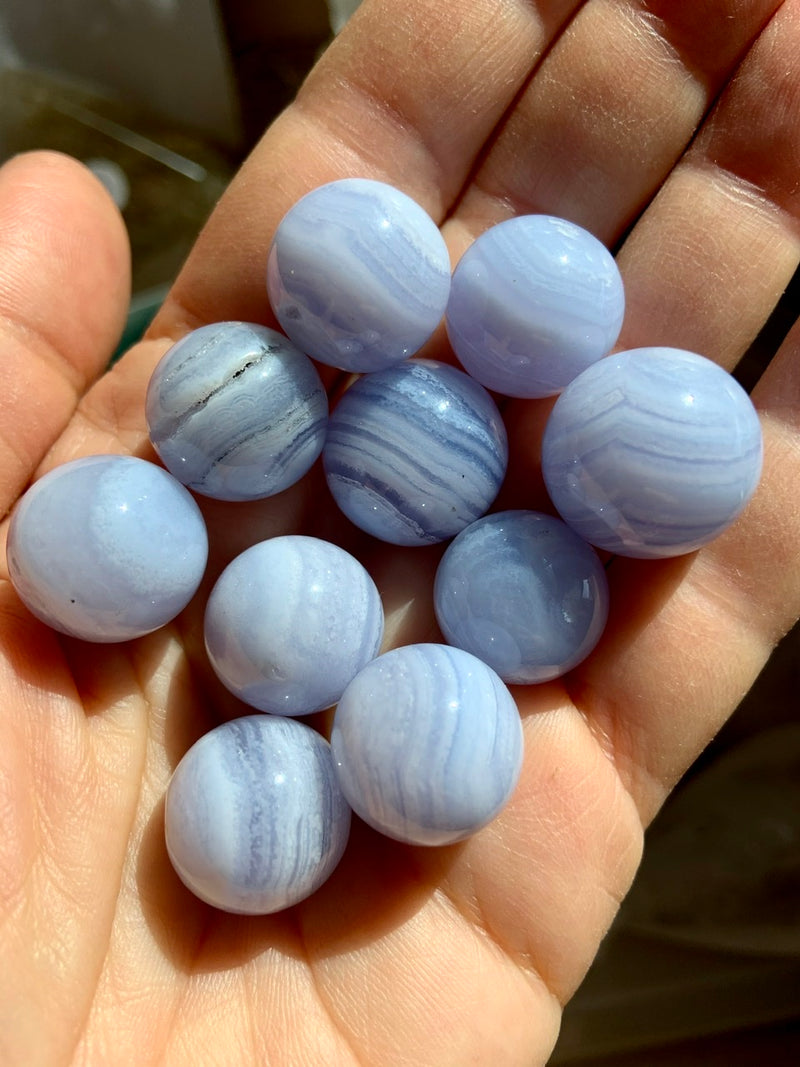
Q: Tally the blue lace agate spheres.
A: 10